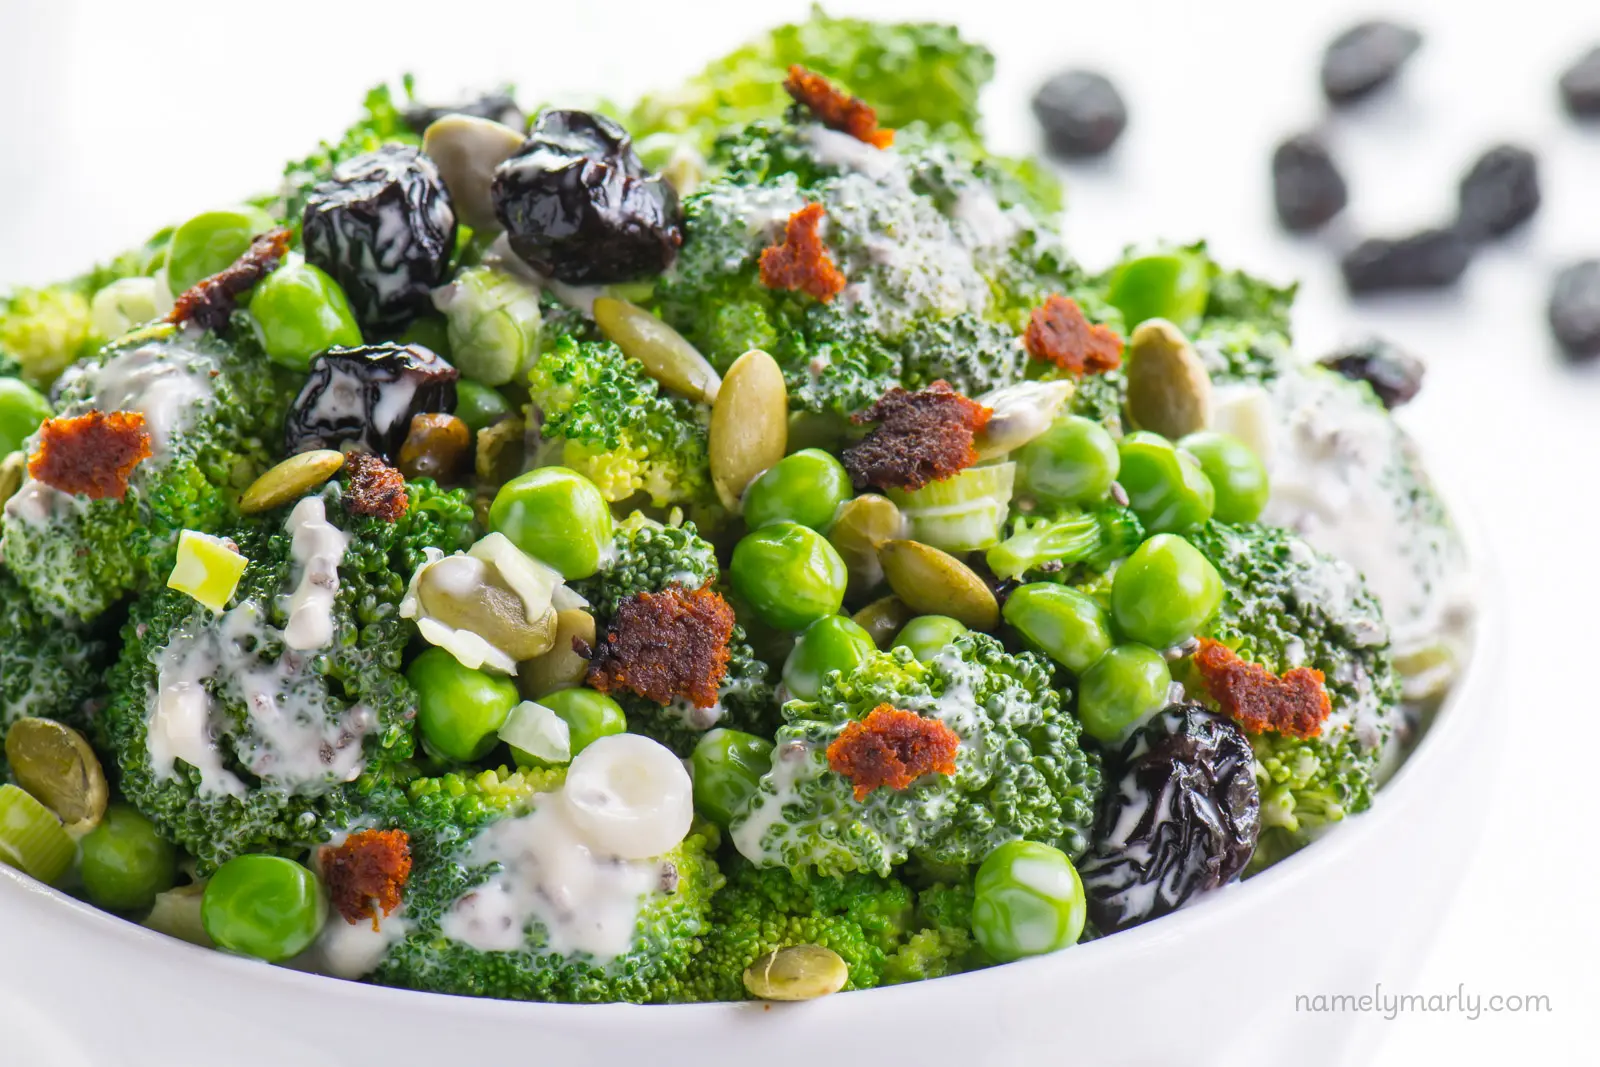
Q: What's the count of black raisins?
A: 13